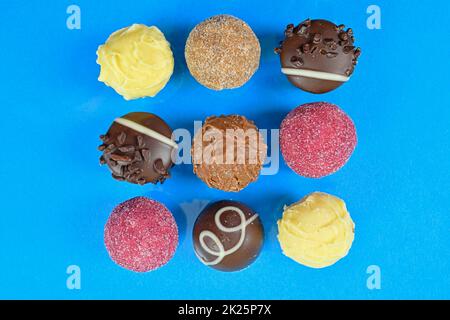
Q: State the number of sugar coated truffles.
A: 3